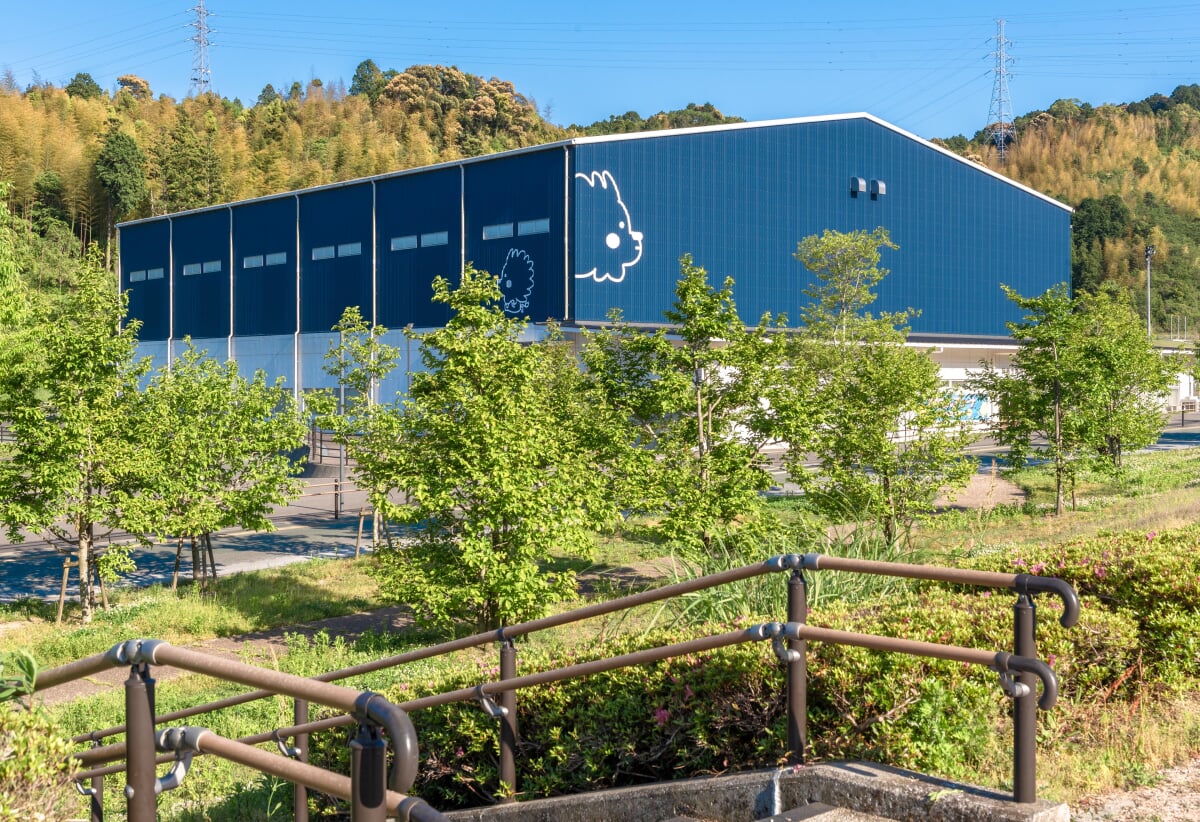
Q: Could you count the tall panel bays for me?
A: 6